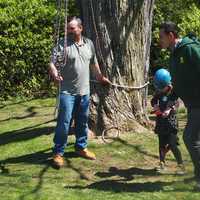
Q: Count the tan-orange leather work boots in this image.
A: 2